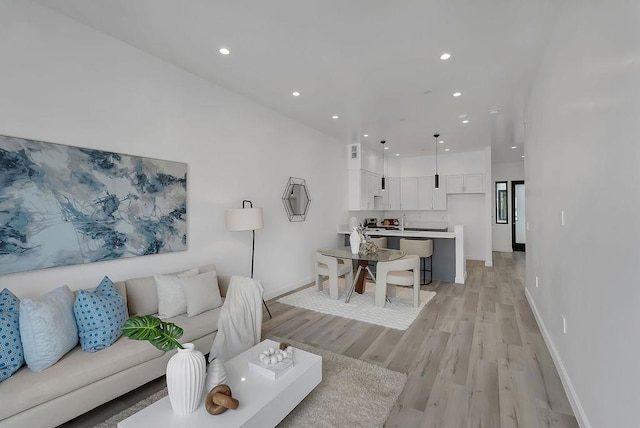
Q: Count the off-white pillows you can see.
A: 2